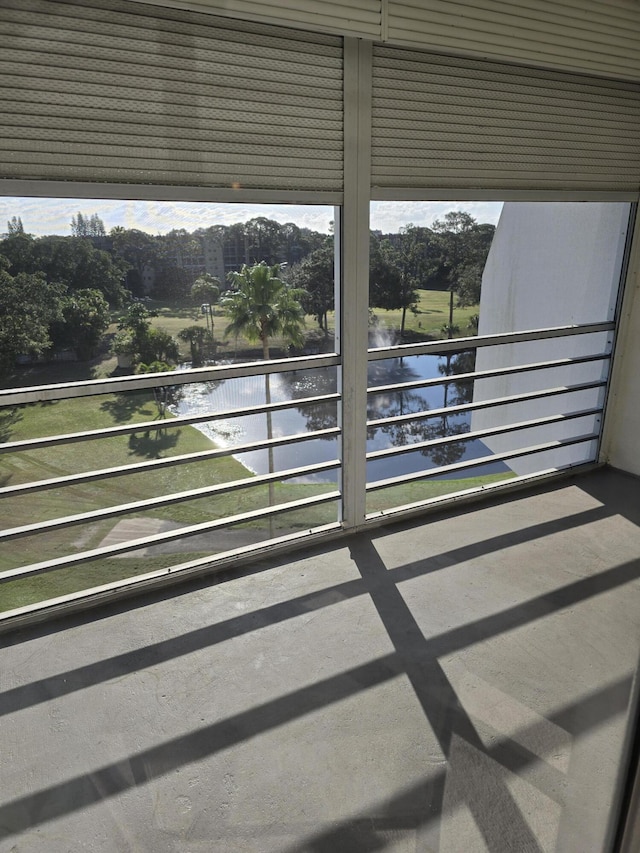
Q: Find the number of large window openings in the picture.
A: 2